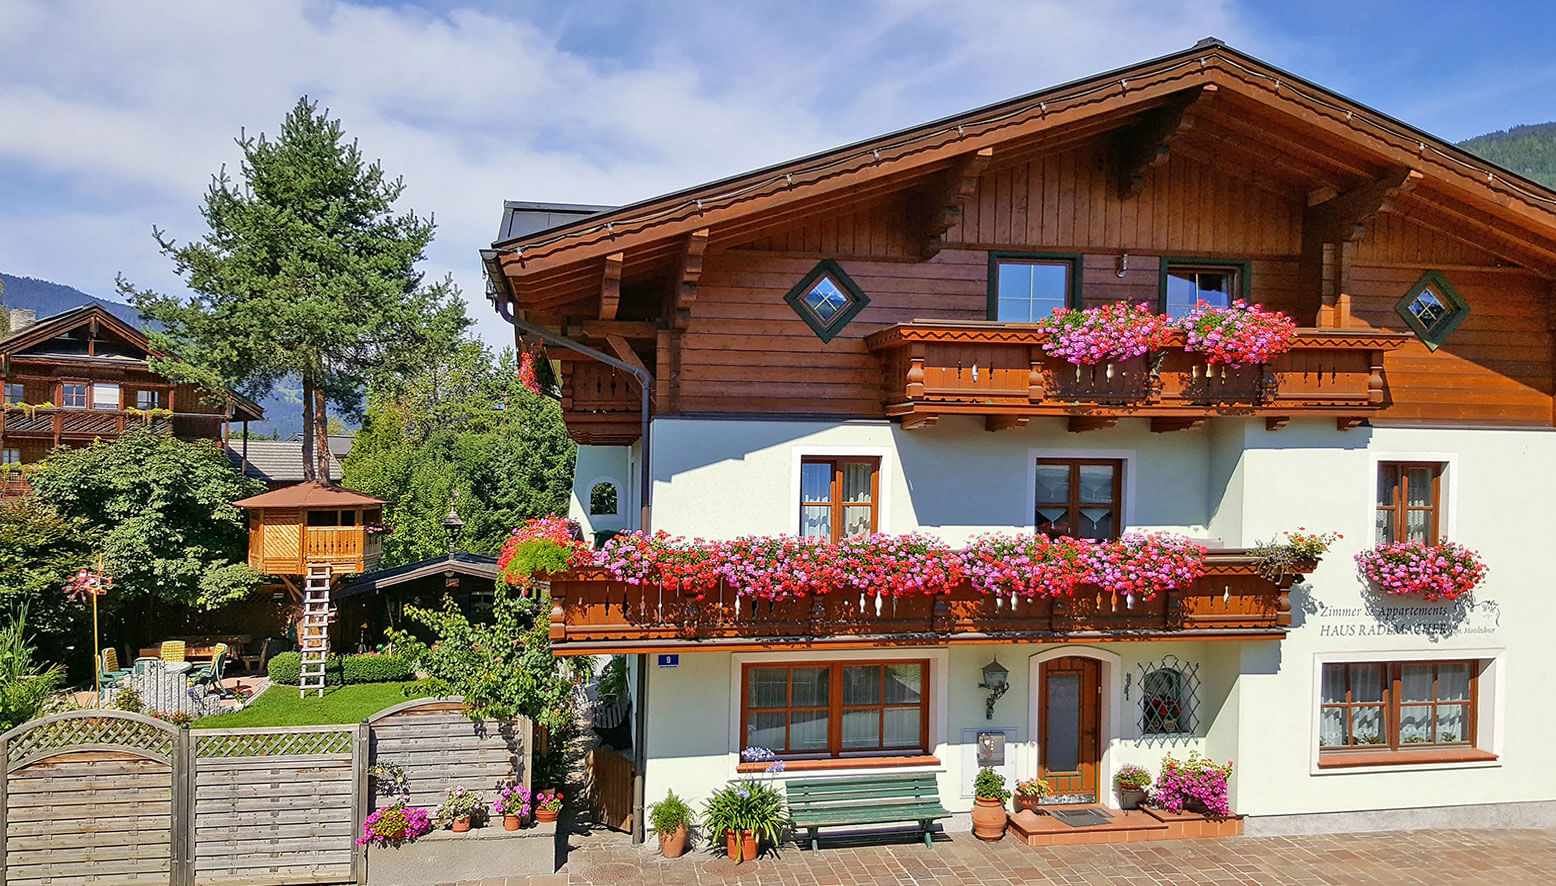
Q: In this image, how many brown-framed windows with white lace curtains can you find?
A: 5